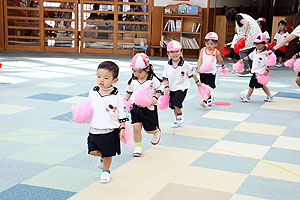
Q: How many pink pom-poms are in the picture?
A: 13